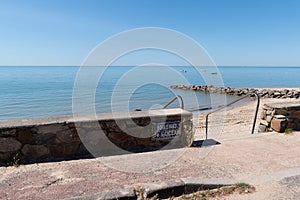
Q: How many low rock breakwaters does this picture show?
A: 1